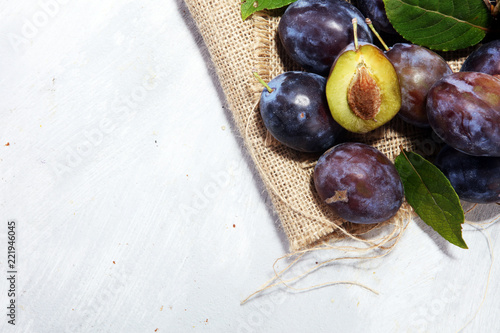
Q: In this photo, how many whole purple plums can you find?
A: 8